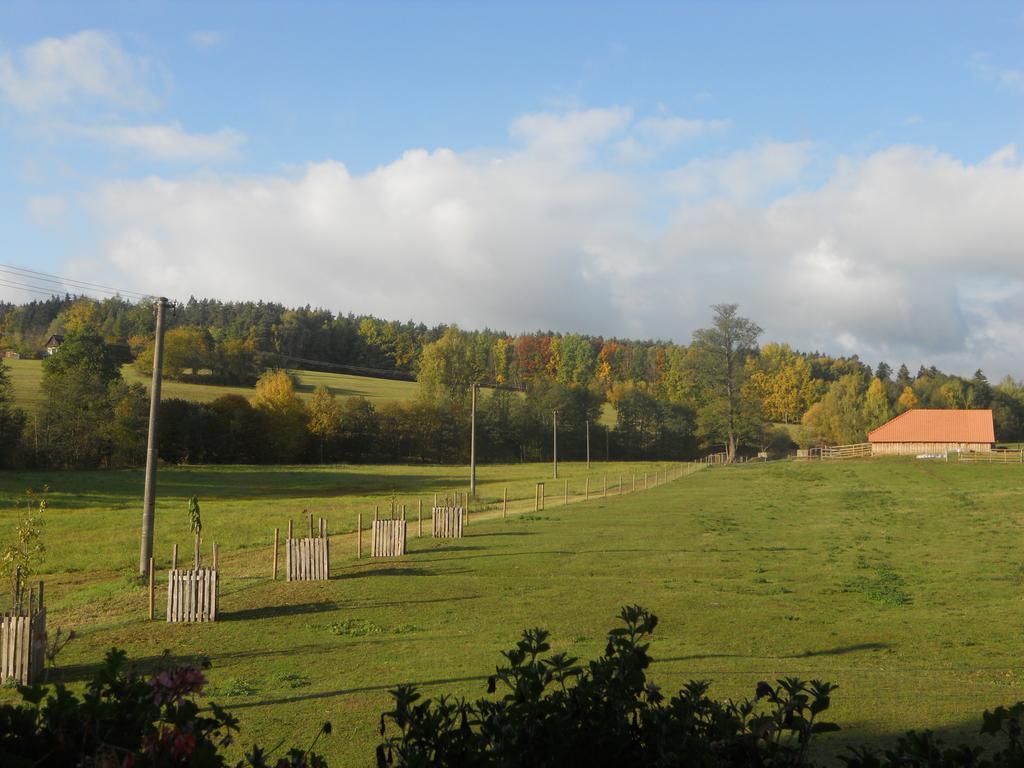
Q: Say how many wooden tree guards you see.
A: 5